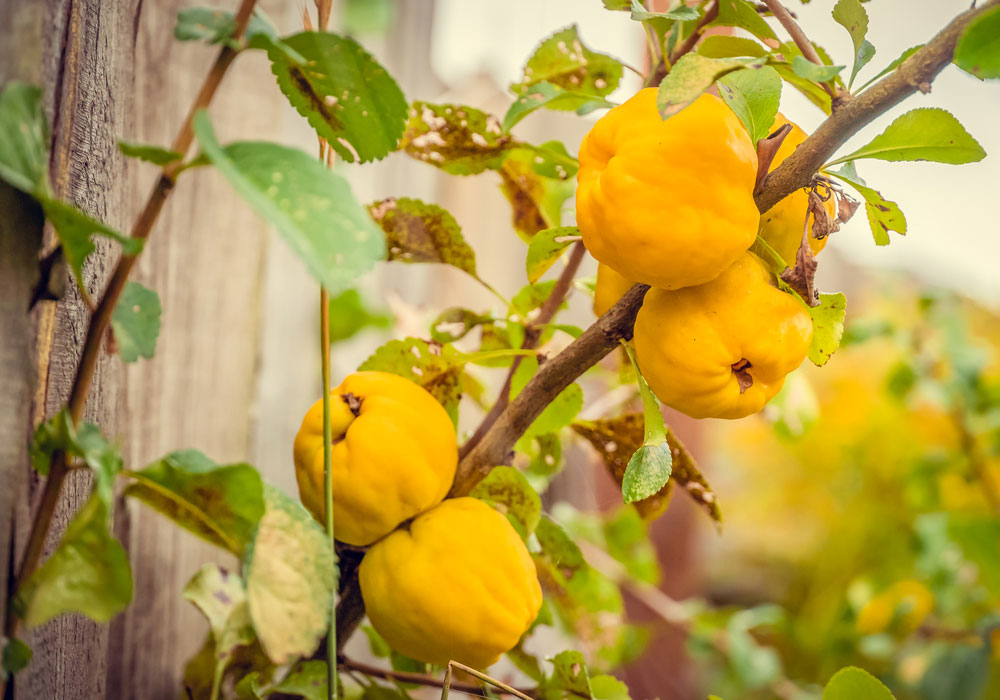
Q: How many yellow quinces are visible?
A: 6